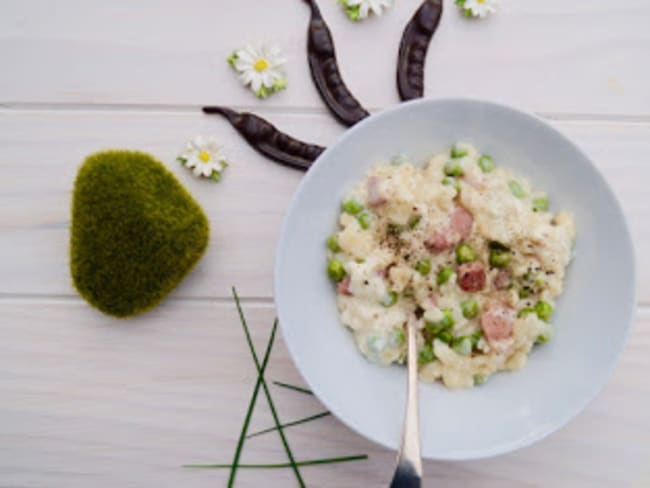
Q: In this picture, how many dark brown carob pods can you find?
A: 3